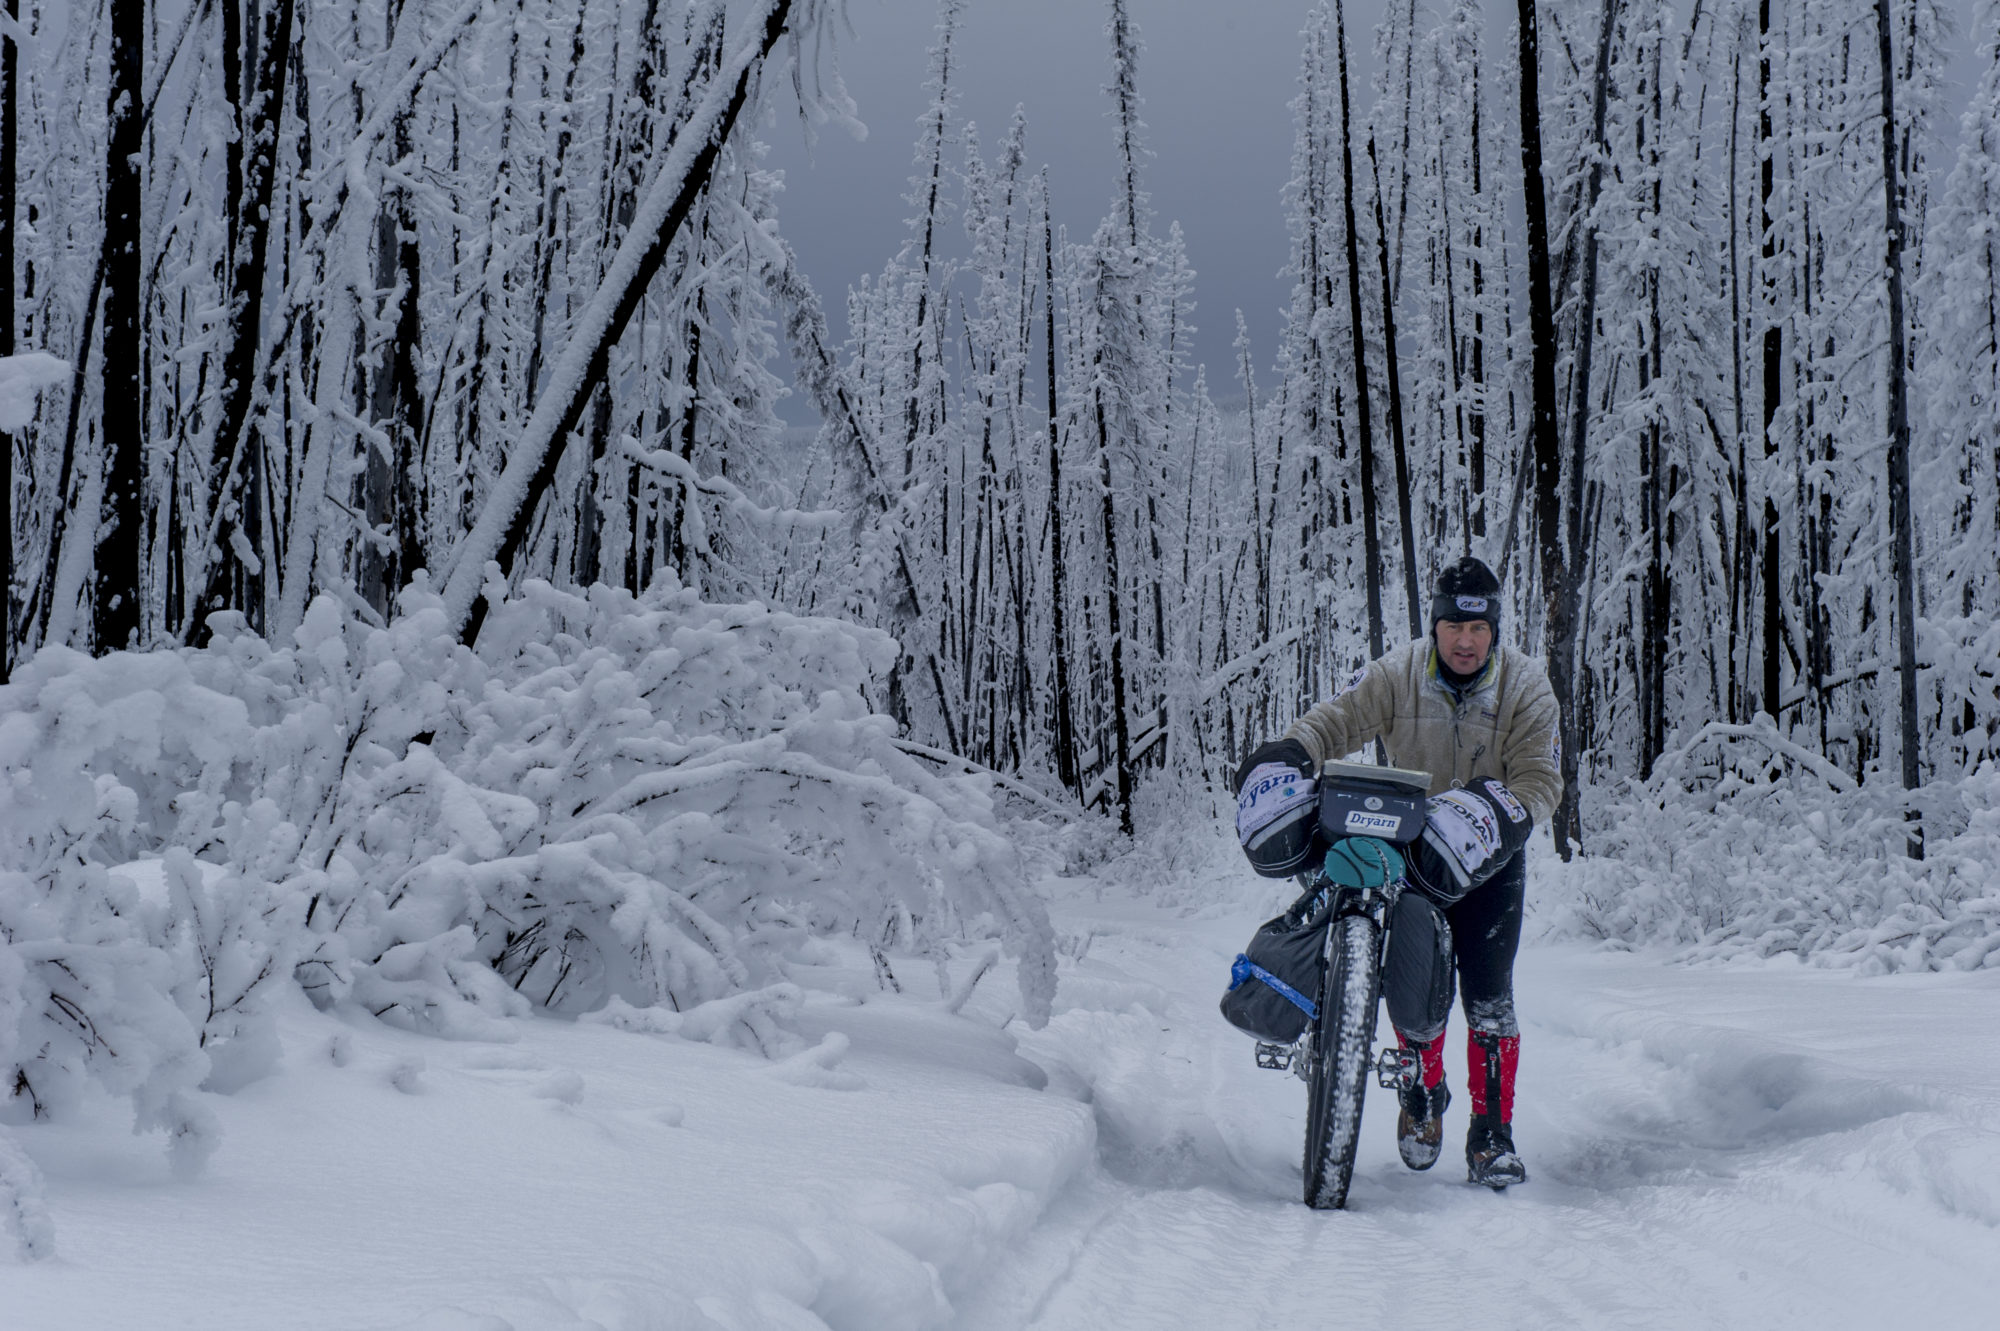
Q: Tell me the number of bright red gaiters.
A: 2